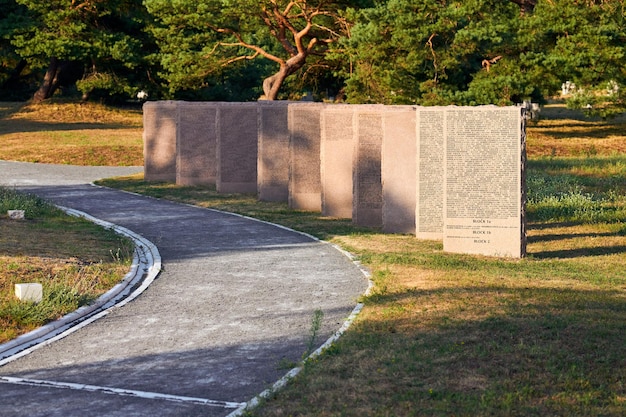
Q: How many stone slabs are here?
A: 10